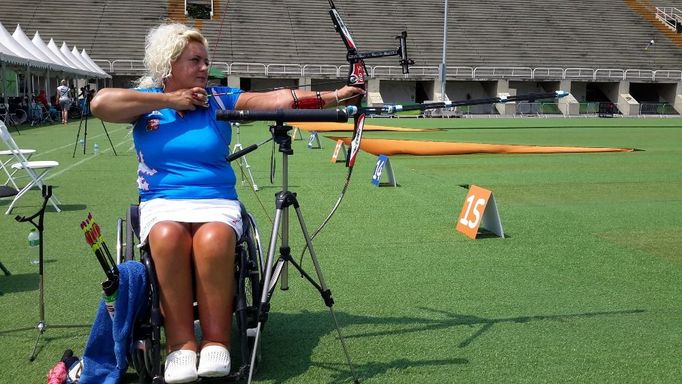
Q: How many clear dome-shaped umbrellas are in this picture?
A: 0